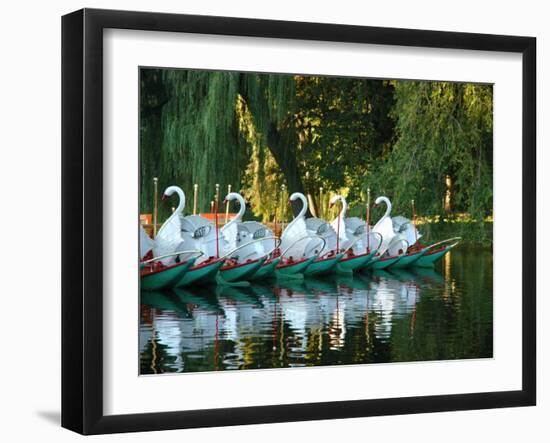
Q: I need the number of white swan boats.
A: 5